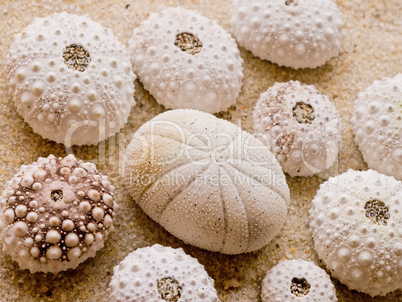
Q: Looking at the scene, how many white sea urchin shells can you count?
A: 9